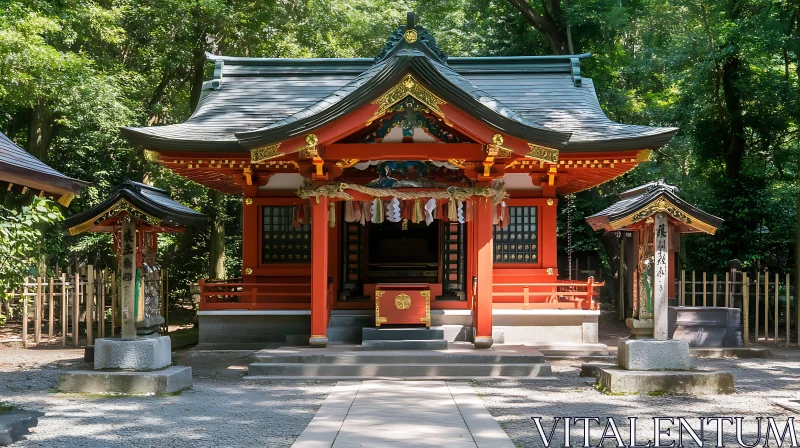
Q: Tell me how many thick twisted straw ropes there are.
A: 1